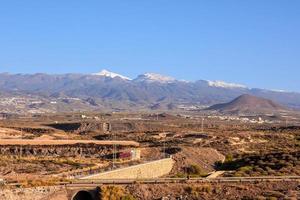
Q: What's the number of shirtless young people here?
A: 0